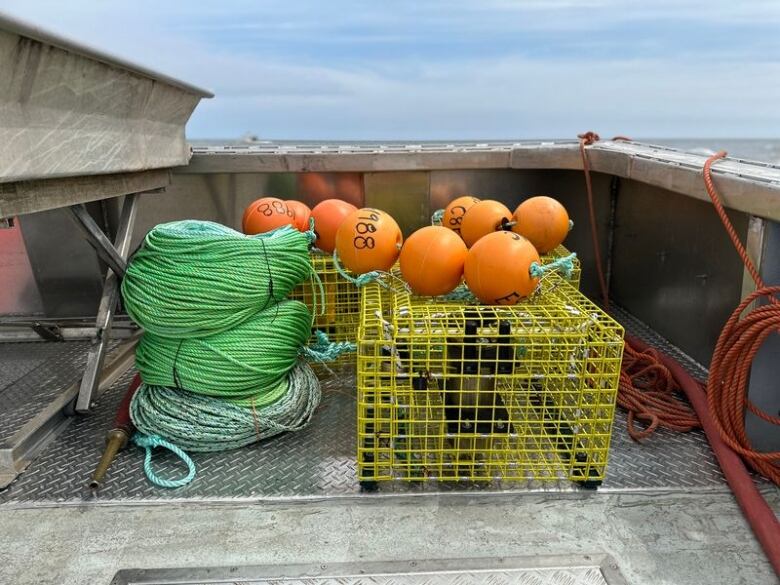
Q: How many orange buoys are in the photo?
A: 9